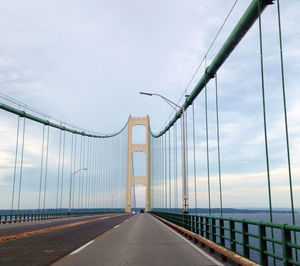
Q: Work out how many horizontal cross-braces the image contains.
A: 3